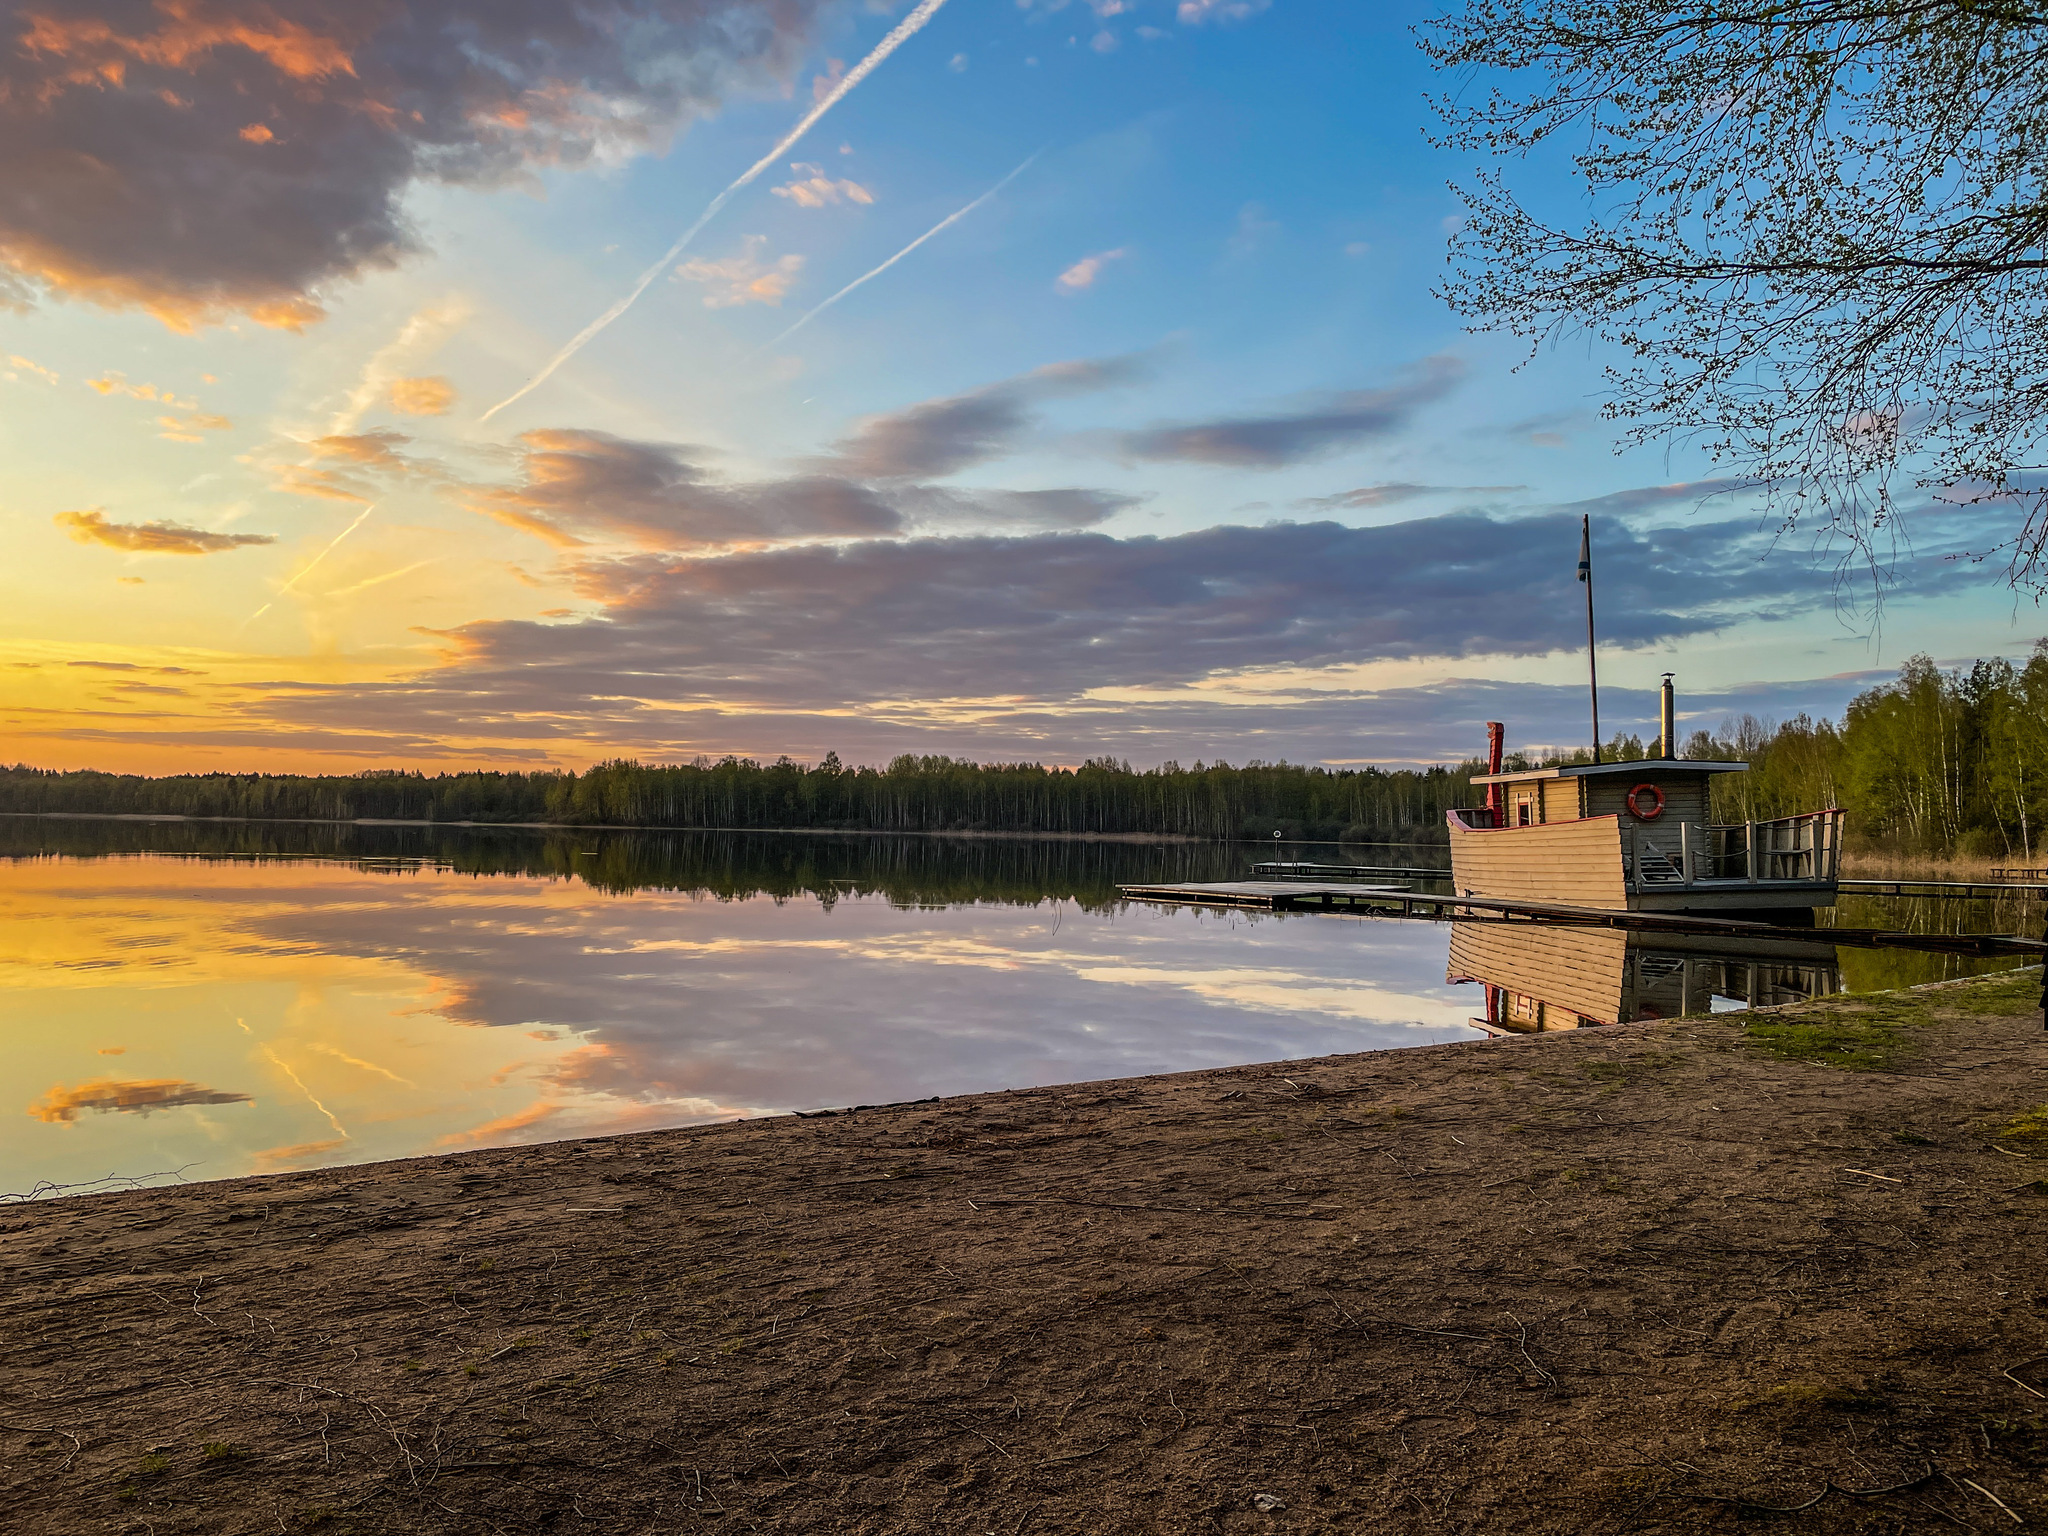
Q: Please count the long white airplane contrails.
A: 2